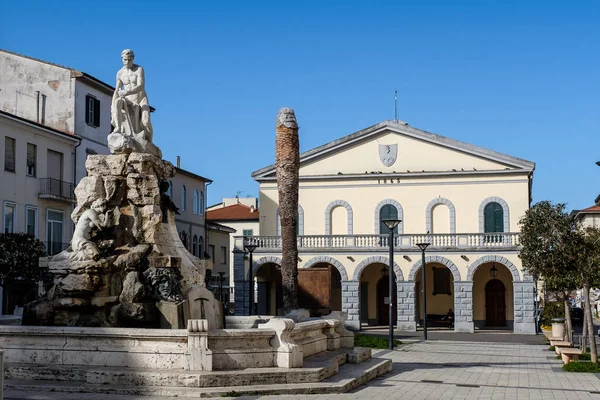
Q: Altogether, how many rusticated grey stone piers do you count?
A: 5